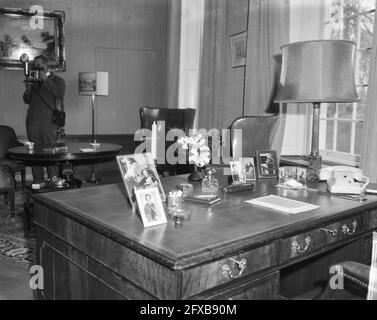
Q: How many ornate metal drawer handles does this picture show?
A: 3